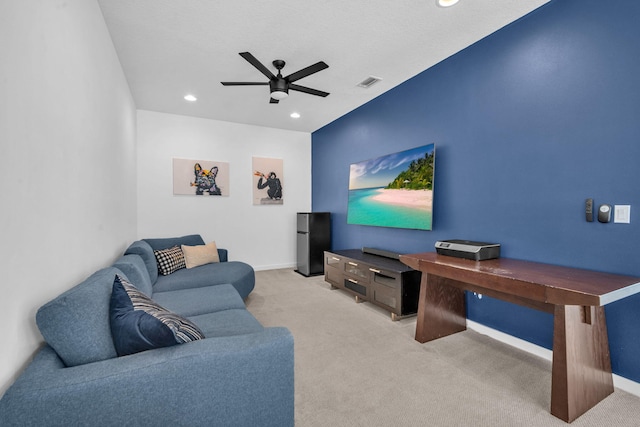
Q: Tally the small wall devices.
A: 3